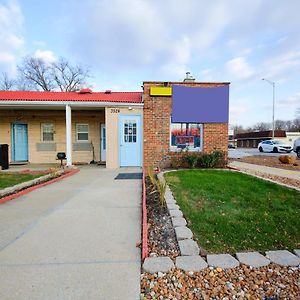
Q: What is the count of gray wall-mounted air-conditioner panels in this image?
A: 2